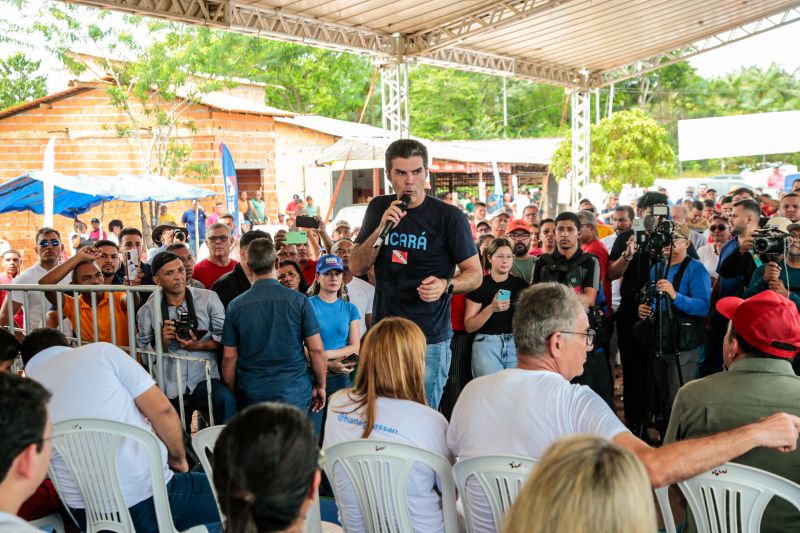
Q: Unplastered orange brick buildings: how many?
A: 1